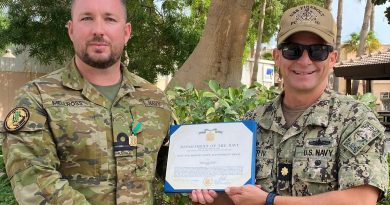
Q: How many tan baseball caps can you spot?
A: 1